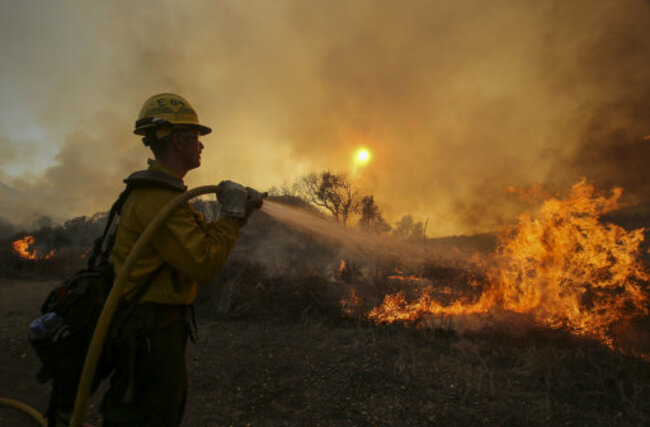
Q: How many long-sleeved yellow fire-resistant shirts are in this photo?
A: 1